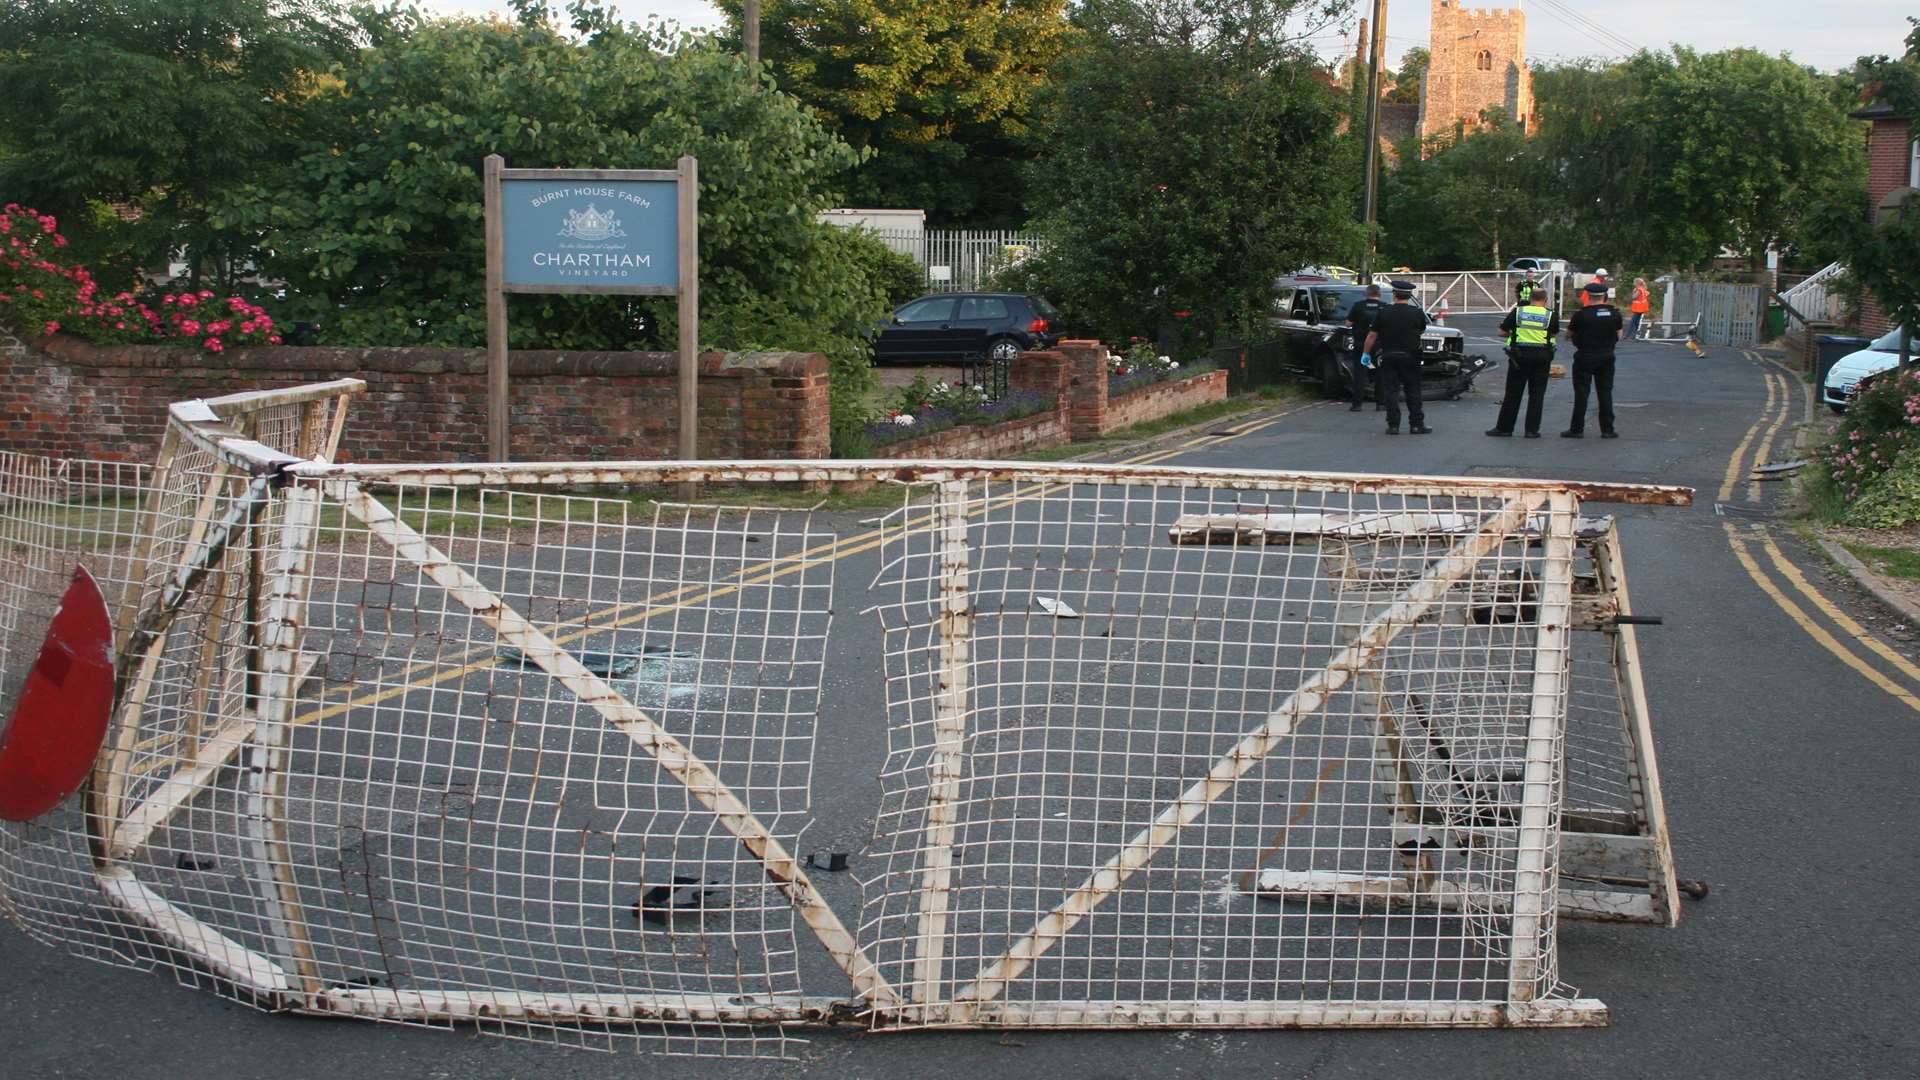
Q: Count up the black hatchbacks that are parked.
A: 1